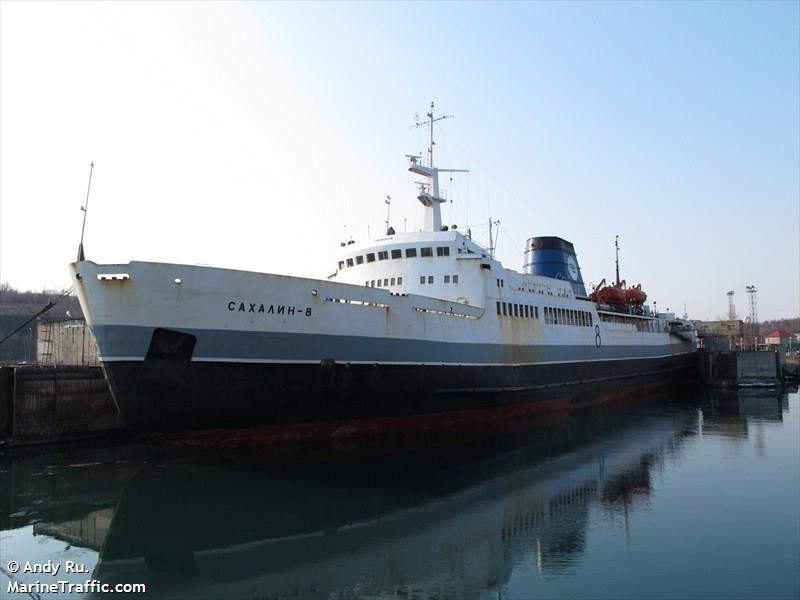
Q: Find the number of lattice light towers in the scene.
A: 2